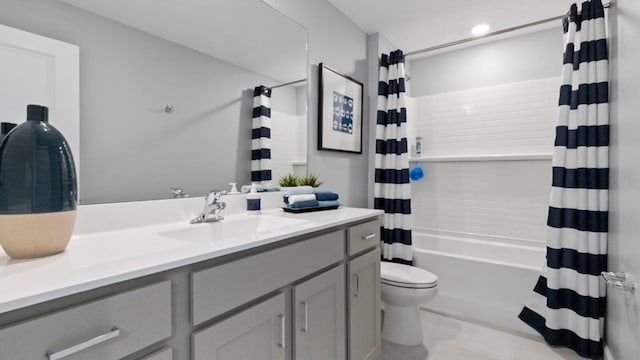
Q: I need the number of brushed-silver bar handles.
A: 5